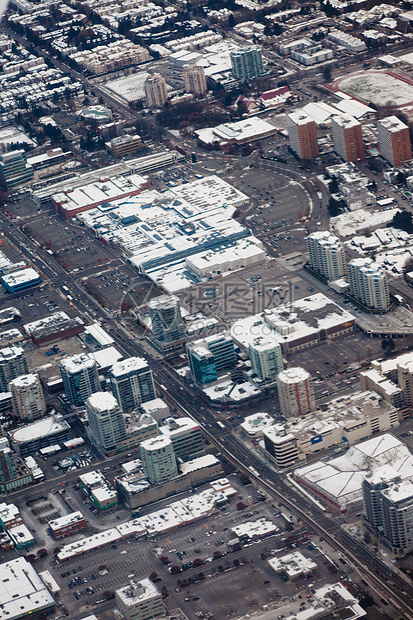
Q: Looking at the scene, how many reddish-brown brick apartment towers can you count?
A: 3